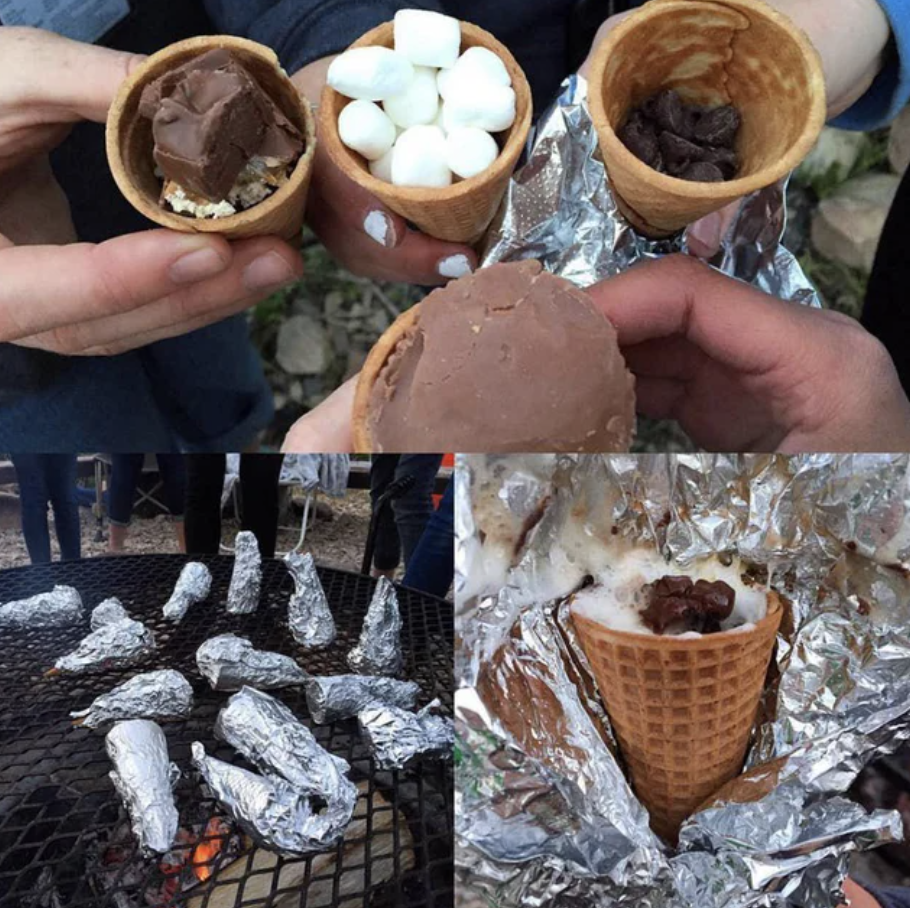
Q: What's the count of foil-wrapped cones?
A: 14